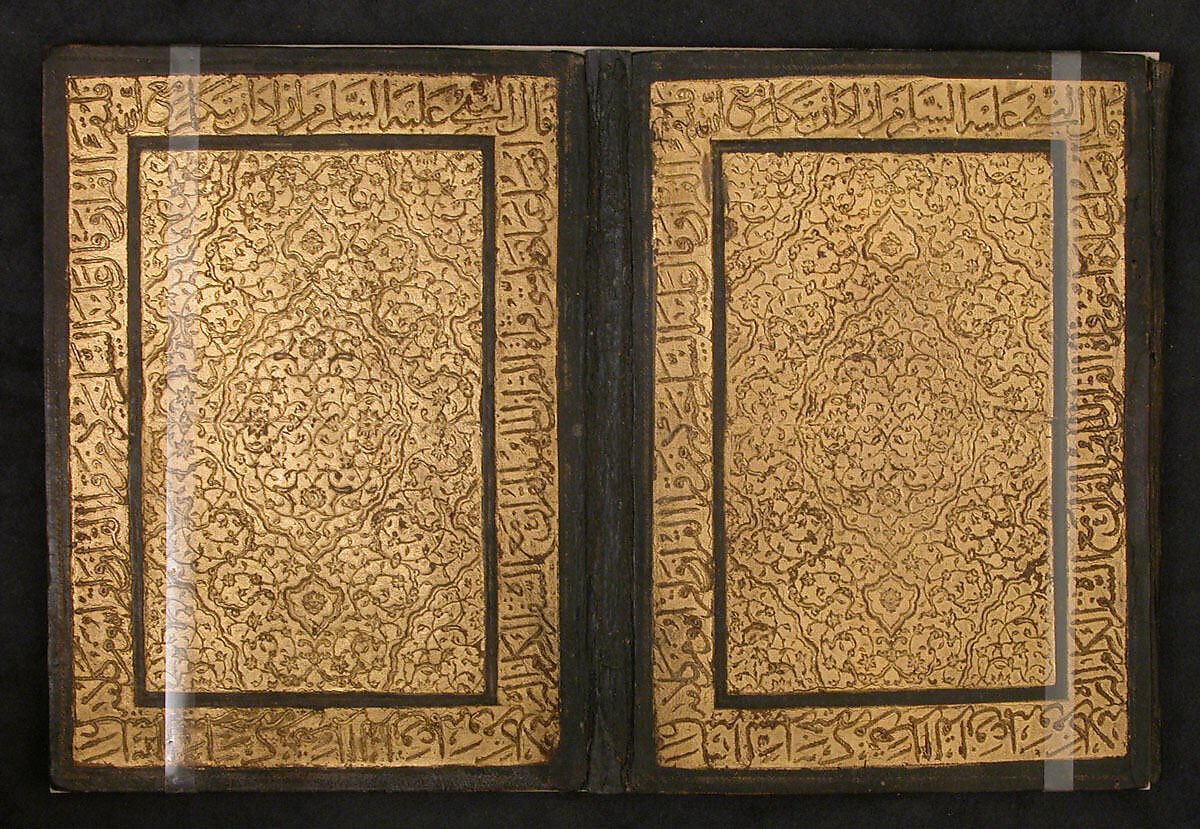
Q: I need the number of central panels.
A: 2